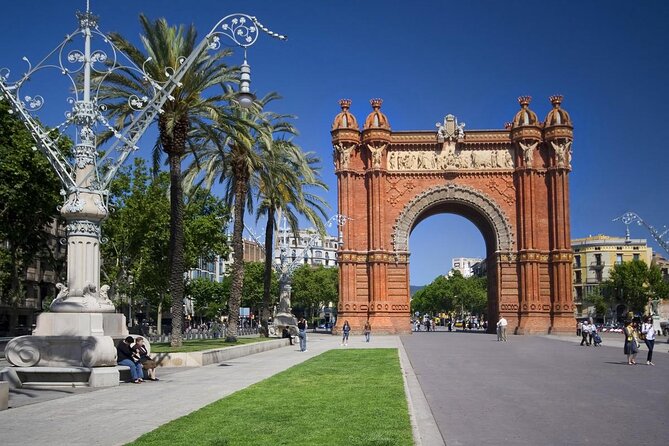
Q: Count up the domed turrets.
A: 4